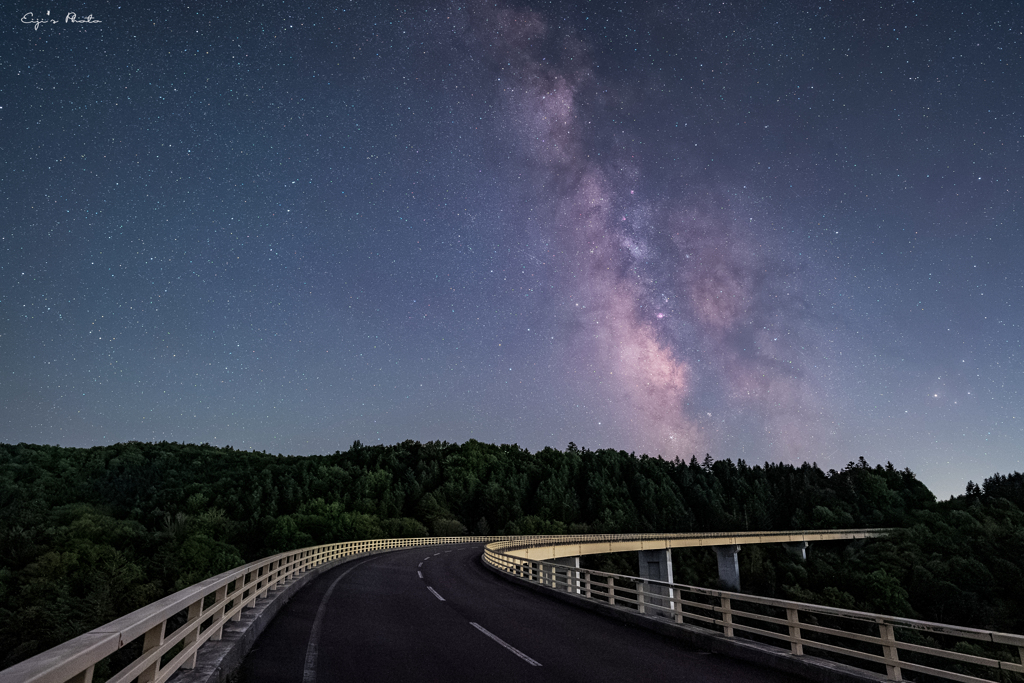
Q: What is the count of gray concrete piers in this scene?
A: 4